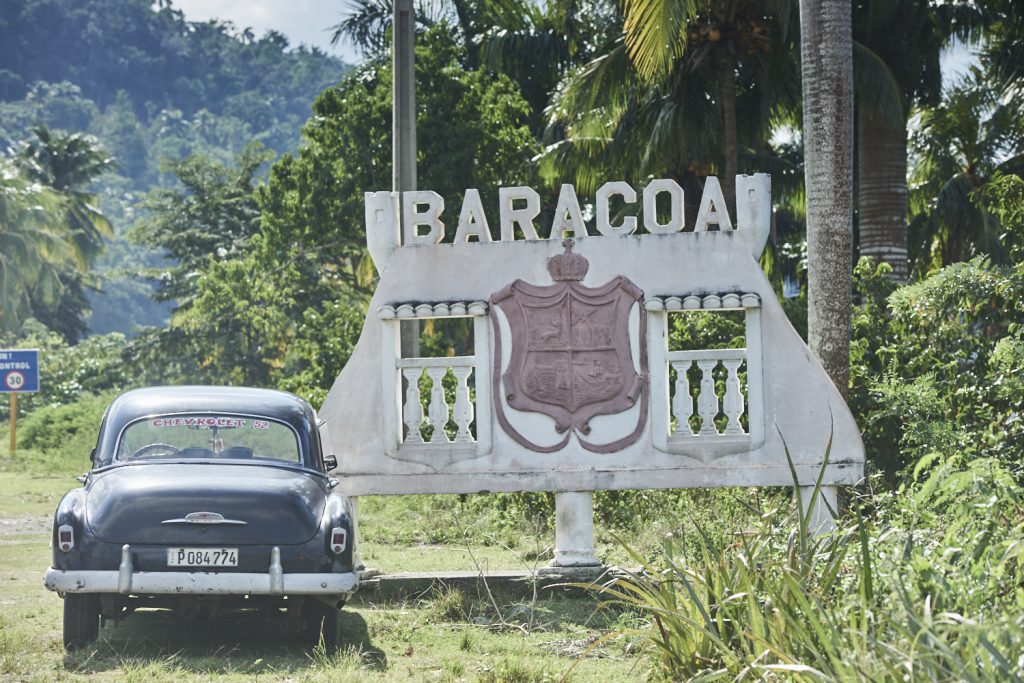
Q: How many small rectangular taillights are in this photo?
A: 2